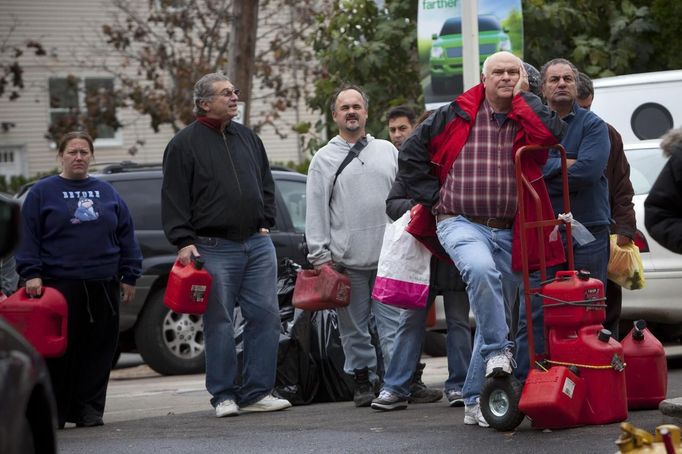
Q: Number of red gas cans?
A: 7